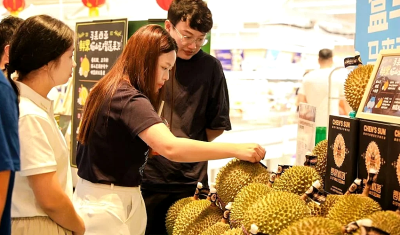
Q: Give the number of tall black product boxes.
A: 3